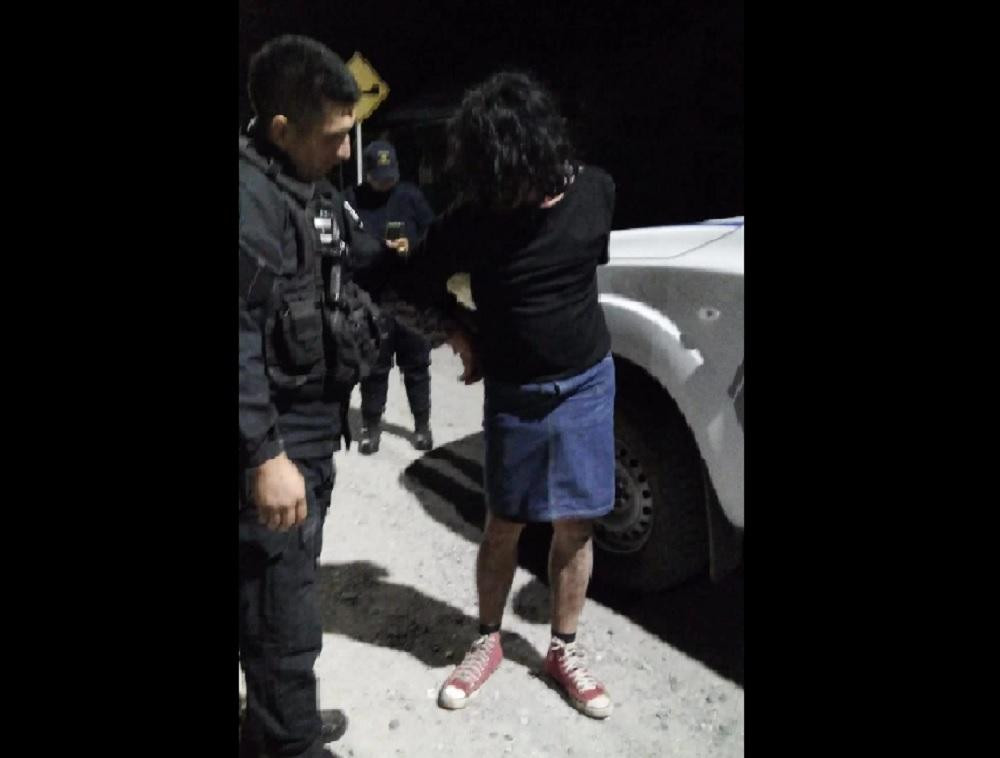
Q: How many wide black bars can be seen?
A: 2